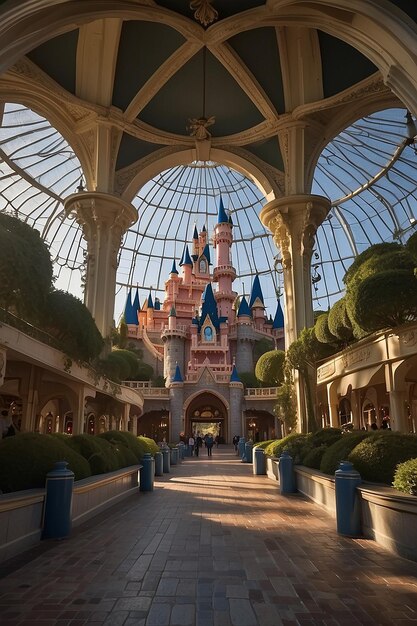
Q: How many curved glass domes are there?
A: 3